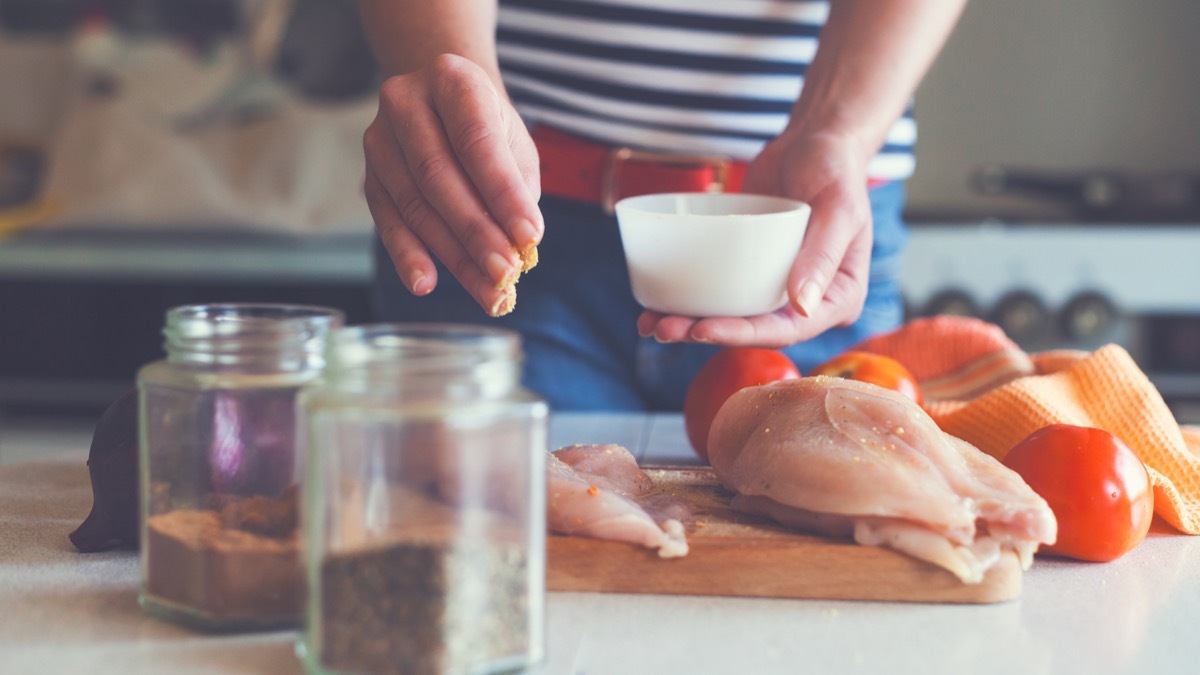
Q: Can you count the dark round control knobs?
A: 3